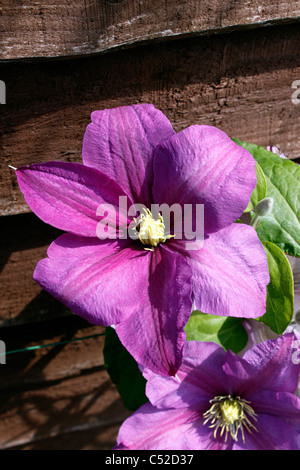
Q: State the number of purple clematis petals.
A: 12